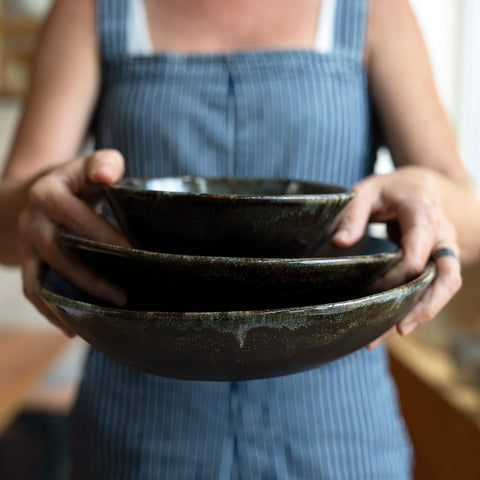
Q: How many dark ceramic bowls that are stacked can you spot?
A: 3